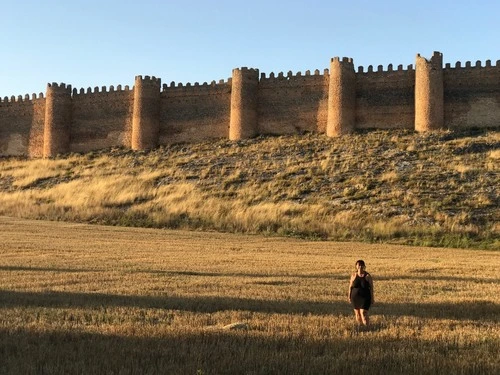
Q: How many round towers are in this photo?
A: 5